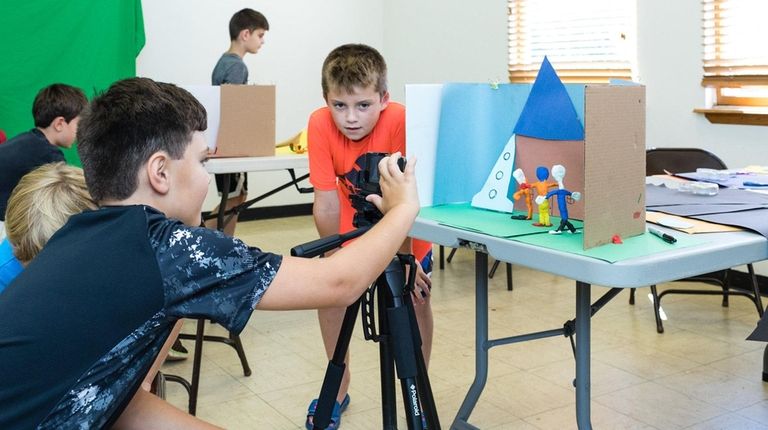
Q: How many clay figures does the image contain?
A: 3